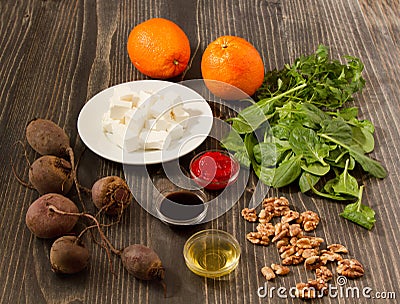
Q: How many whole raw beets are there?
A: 6